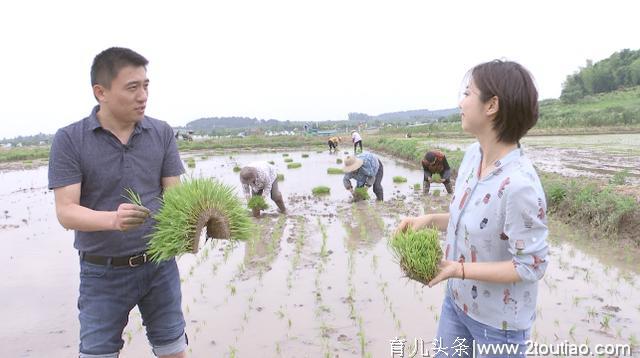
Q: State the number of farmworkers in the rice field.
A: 5